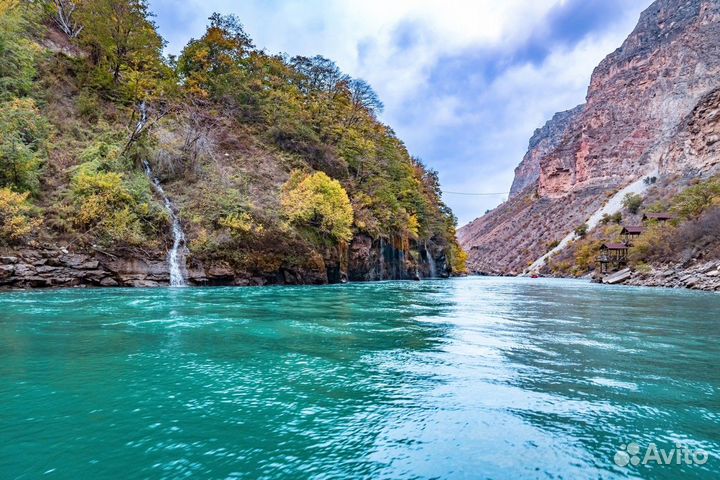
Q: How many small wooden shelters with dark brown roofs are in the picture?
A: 3